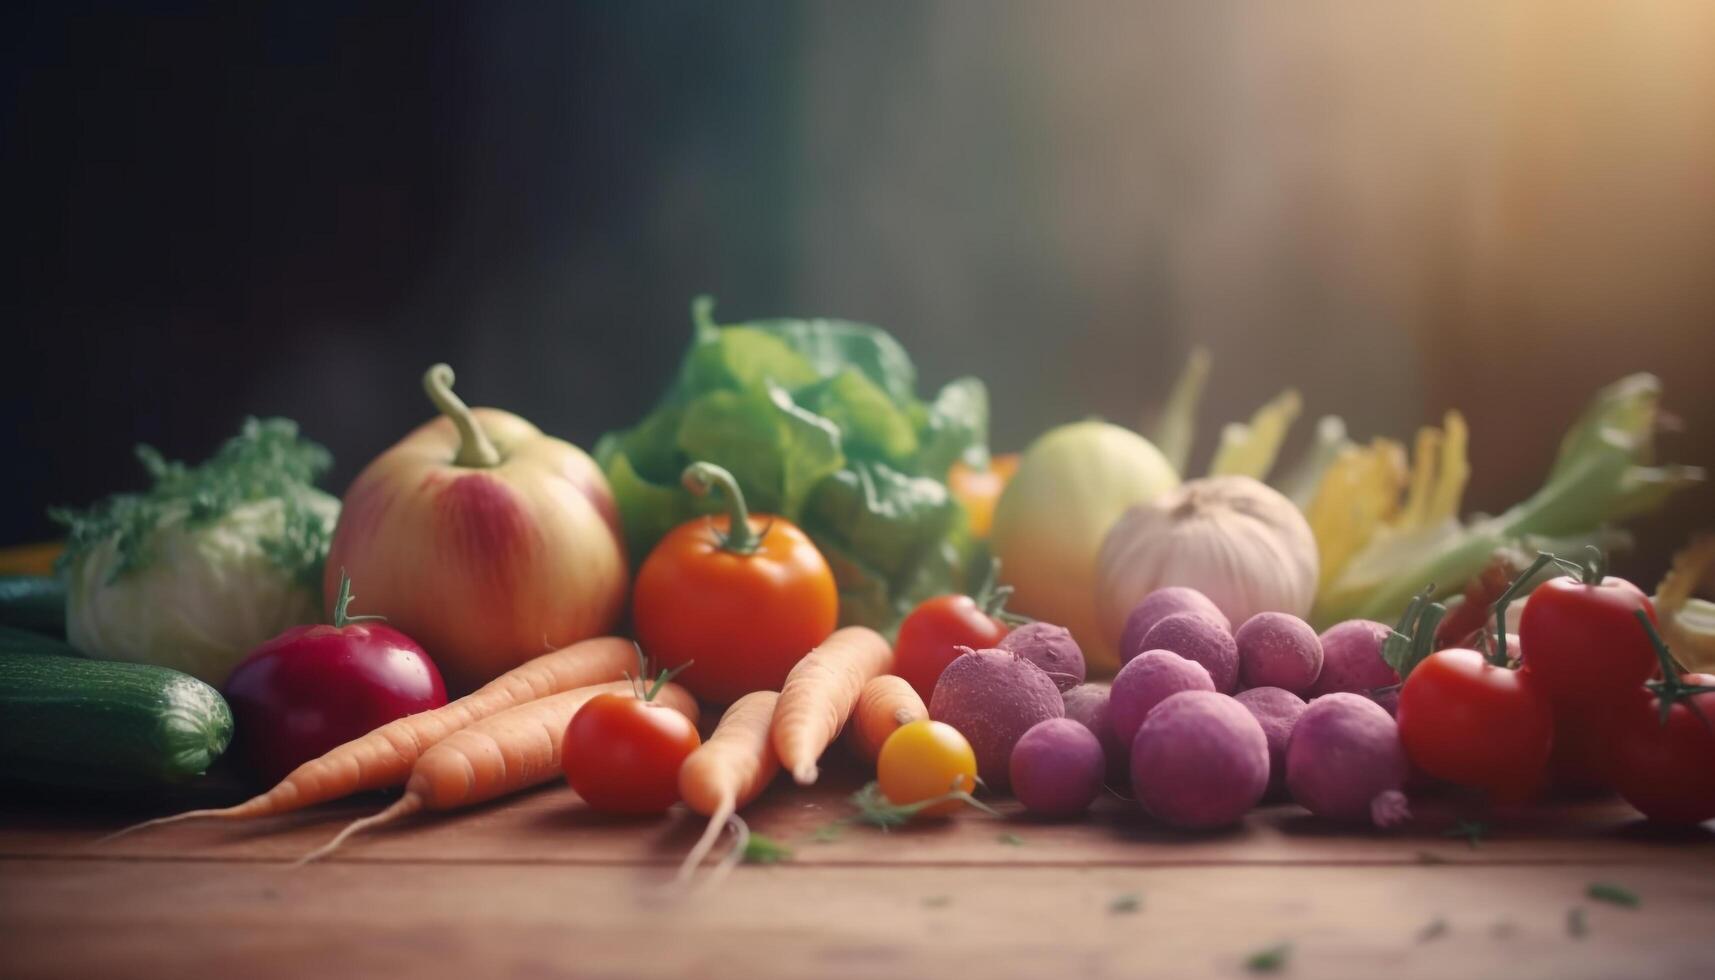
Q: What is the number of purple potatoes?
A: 12